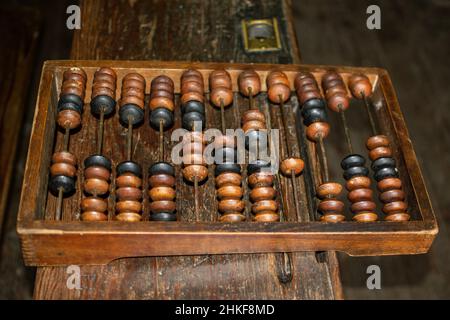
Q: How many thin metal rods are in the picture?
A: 11